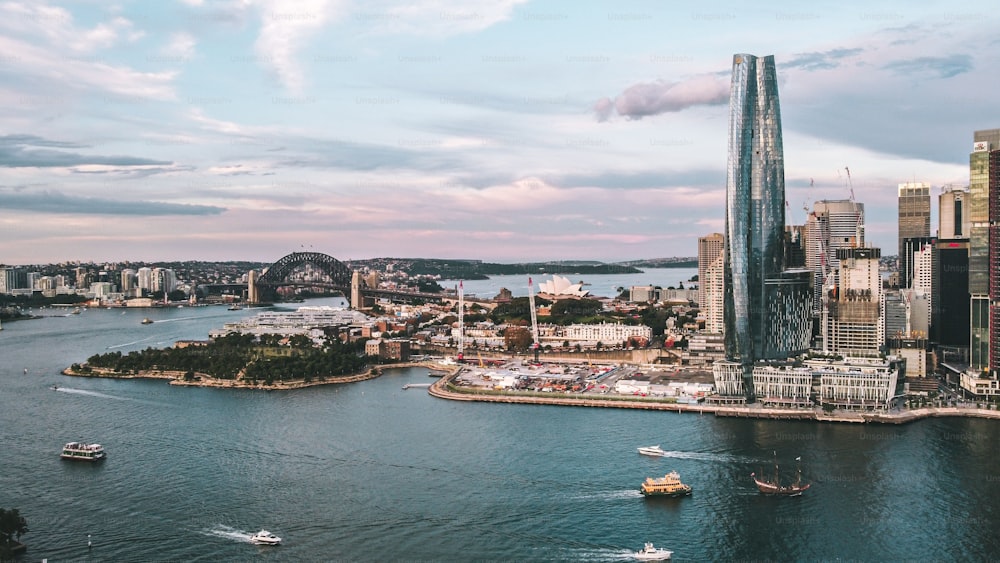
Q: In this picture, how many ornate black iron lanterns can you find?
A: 0